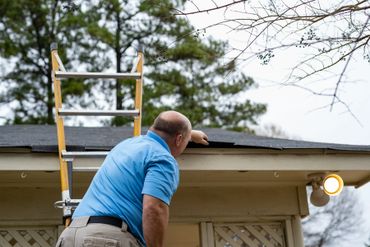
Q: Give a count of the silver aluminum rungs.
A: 4